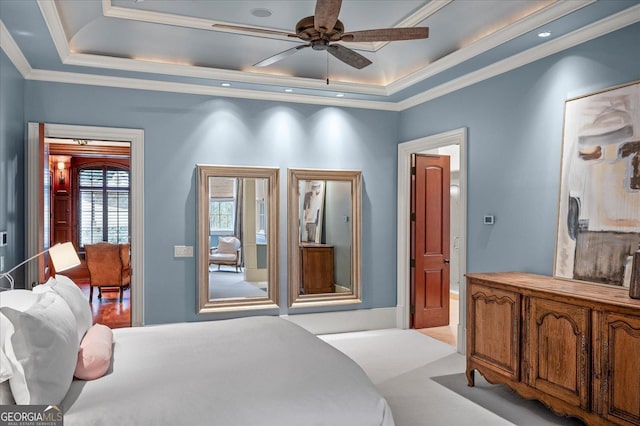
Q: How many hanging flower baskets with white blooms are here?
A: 0